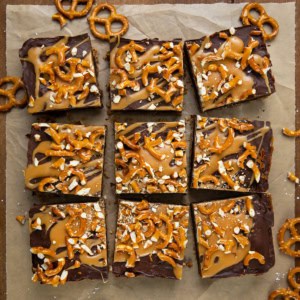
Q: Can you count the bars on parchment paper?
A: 9